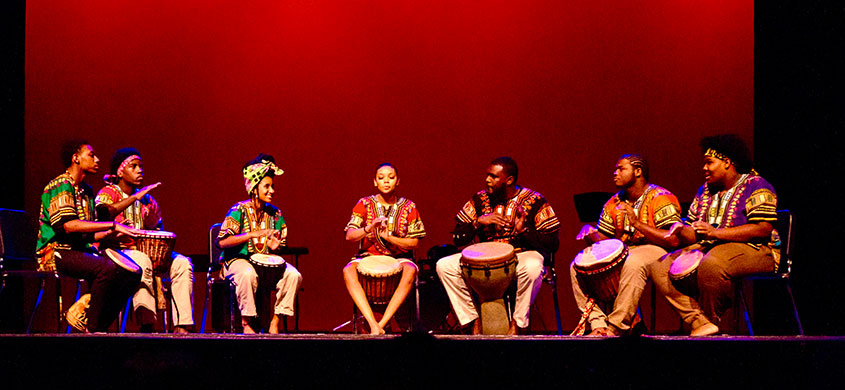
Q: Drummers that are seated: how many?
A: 7